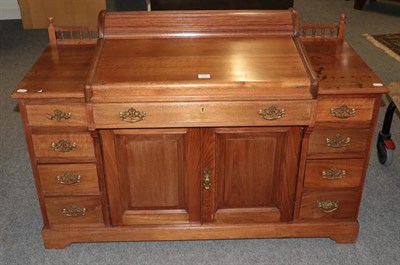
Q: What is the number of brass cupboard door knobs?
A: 1